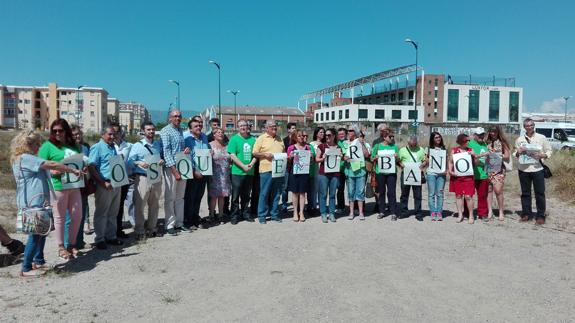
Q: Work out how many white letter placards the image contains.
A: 12